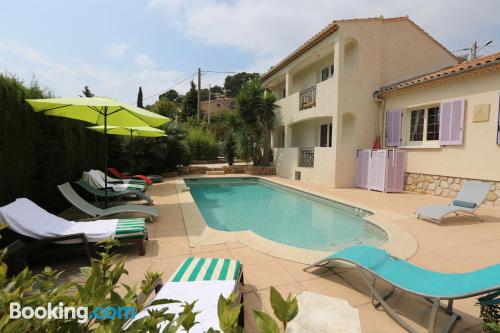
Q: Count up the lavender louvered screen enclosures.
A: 1